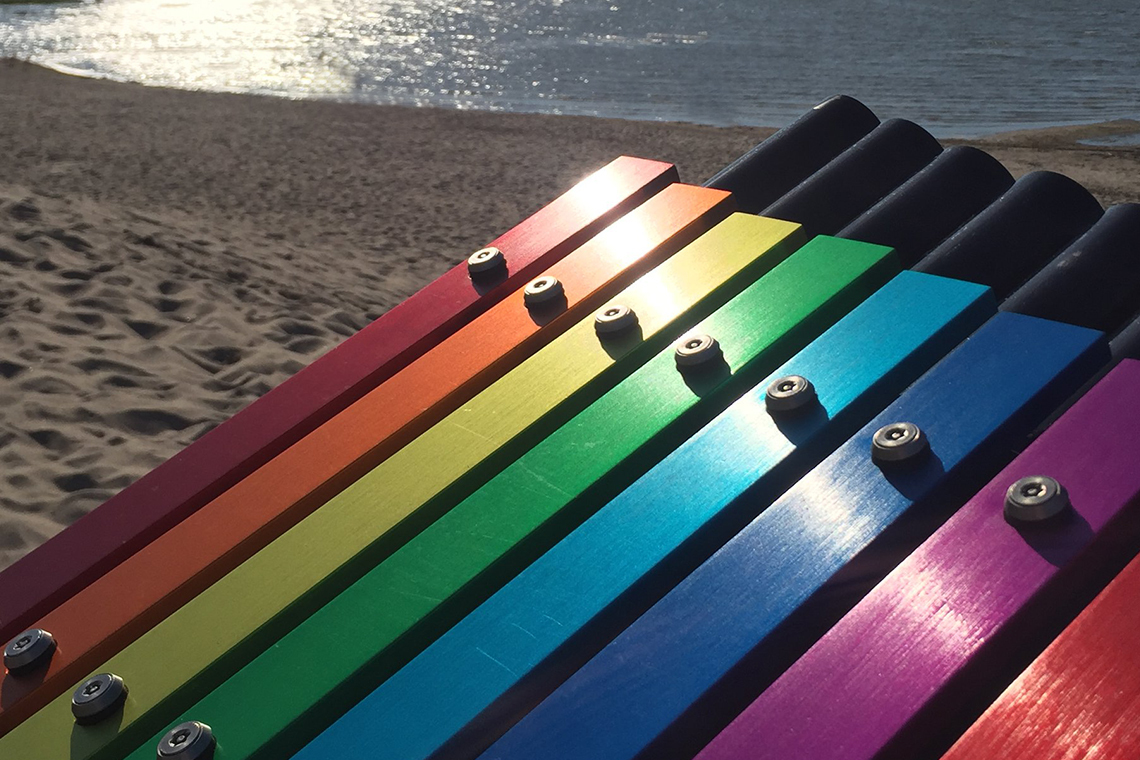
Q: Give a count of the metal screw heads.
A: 10